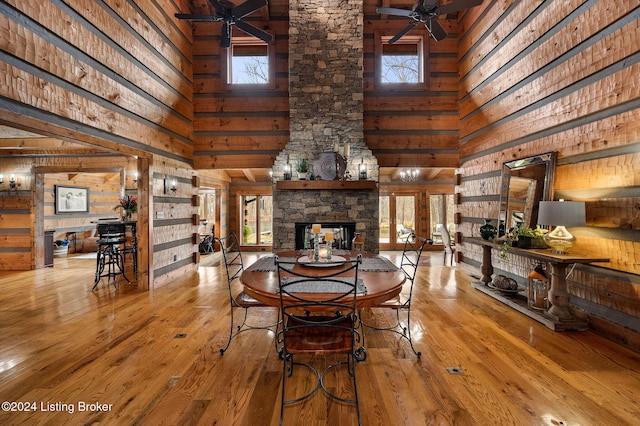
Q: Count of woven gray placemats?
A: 4